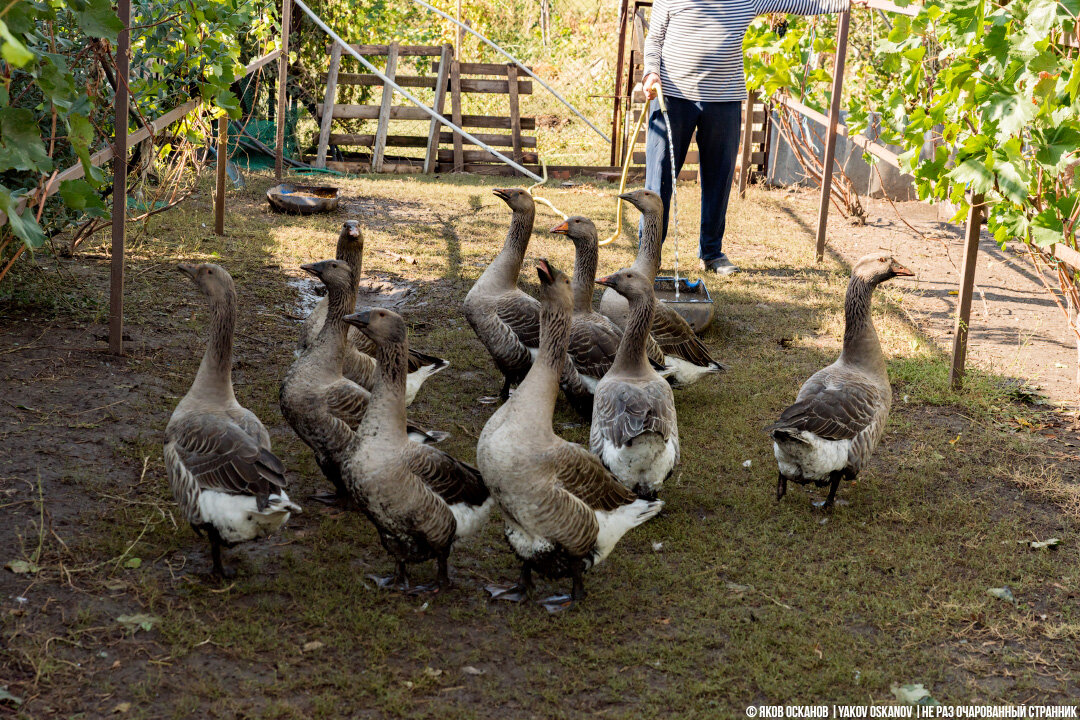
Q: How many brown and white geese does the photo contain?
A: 10